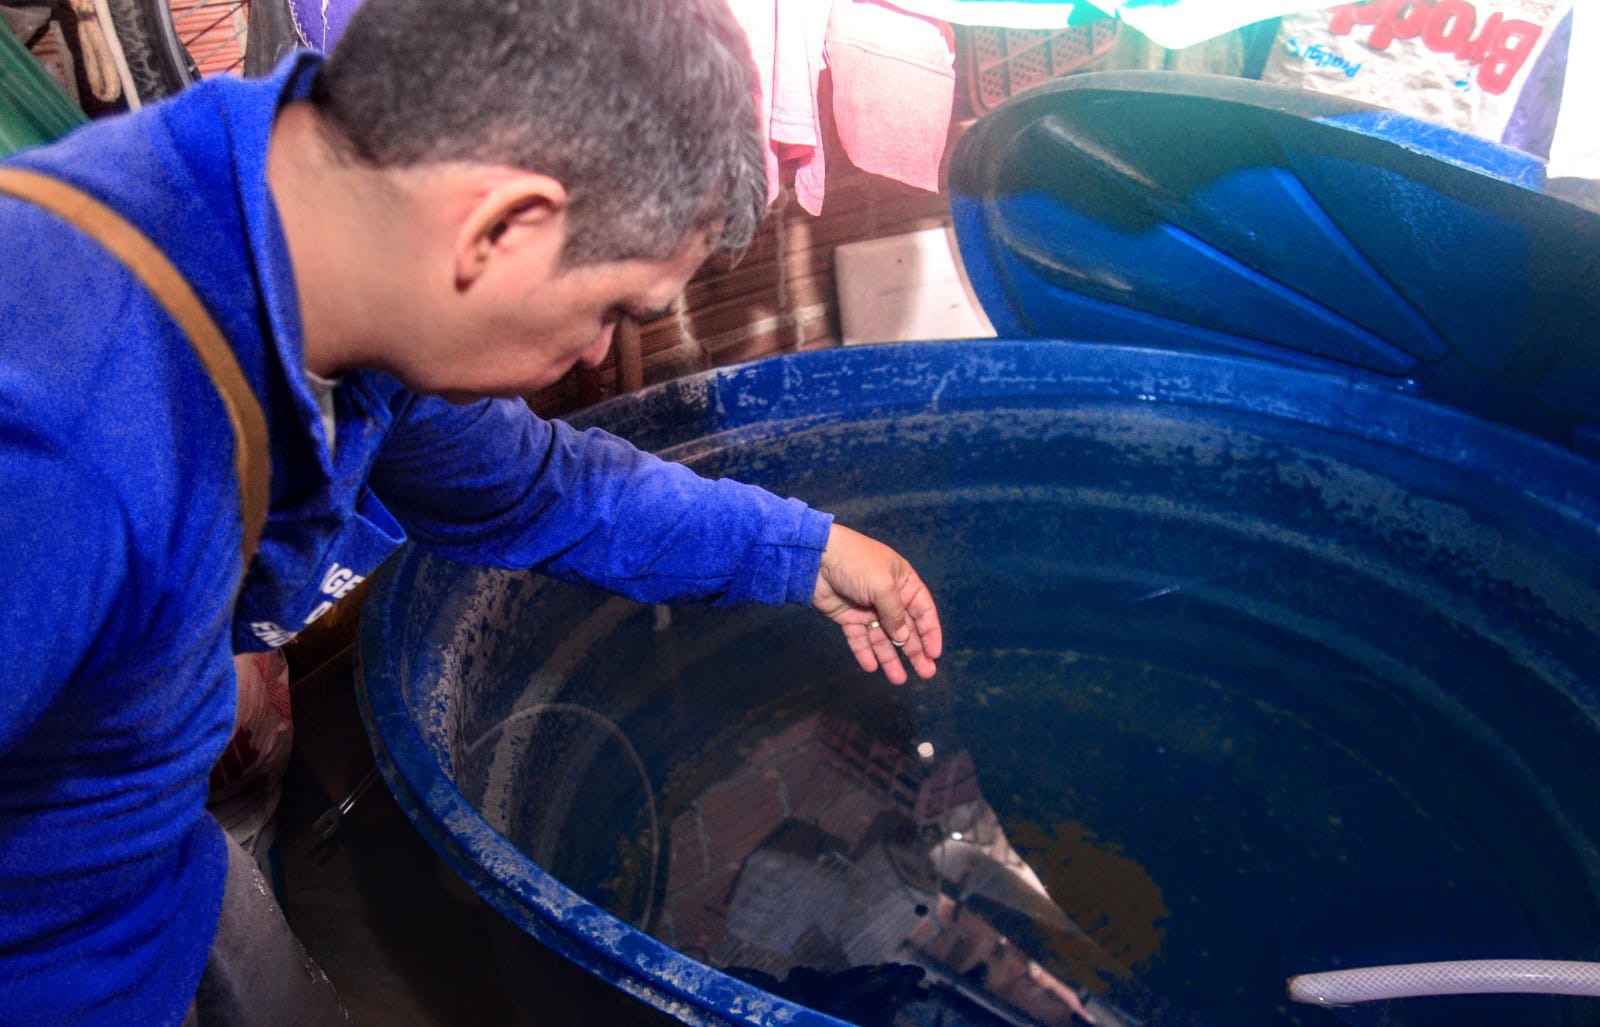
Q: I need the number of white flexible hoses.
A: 1